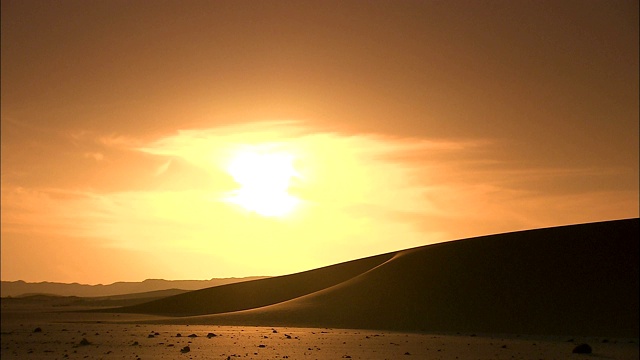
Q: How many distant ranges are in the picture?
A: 1